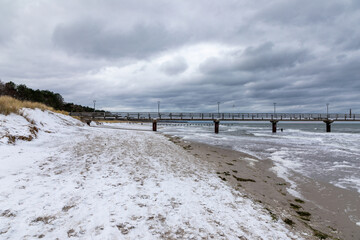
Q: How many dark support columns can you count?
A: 4